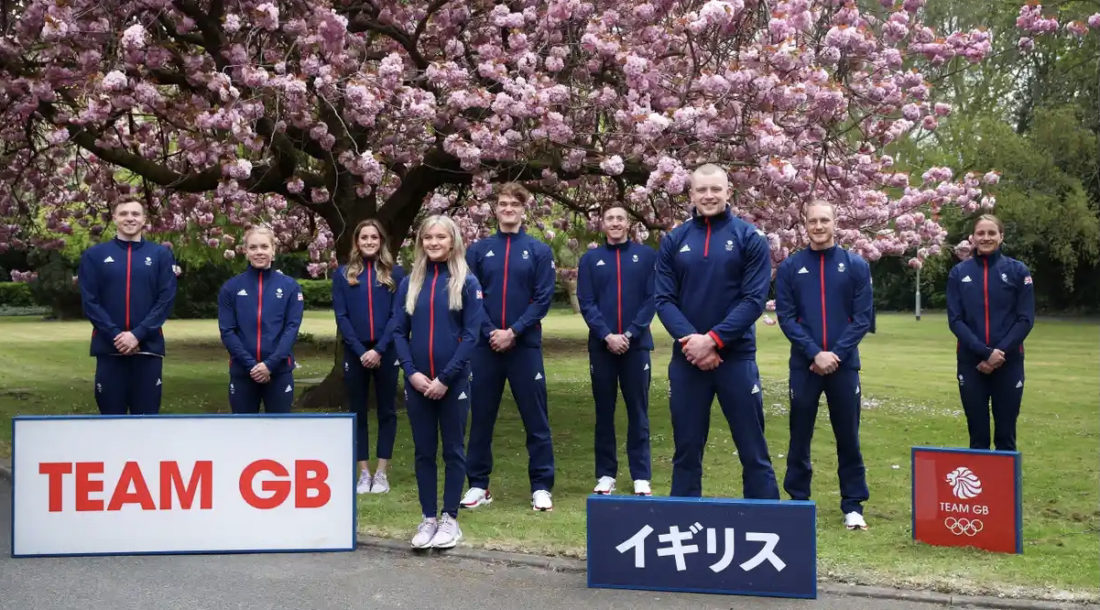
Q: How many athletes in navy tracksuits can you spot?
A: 9